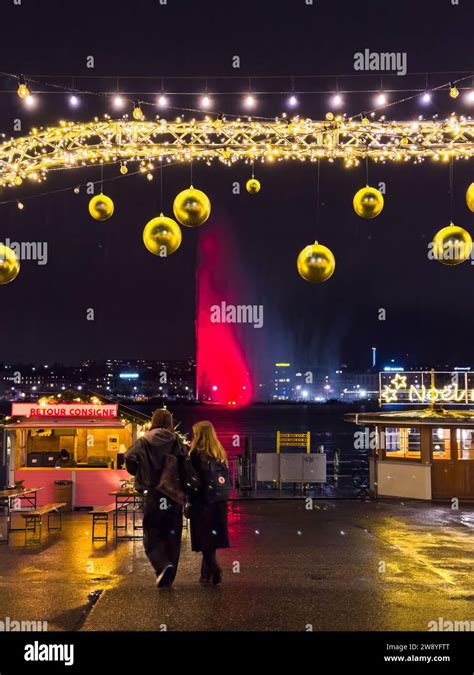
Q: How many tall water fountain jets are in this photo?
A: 1